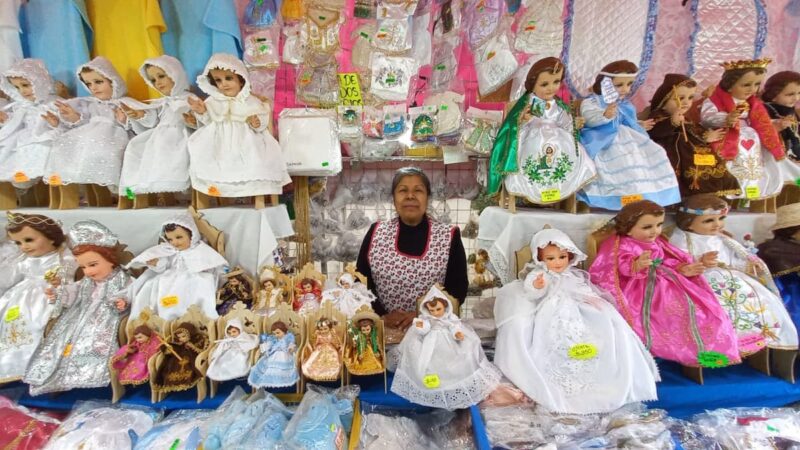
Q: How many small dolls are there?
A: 10